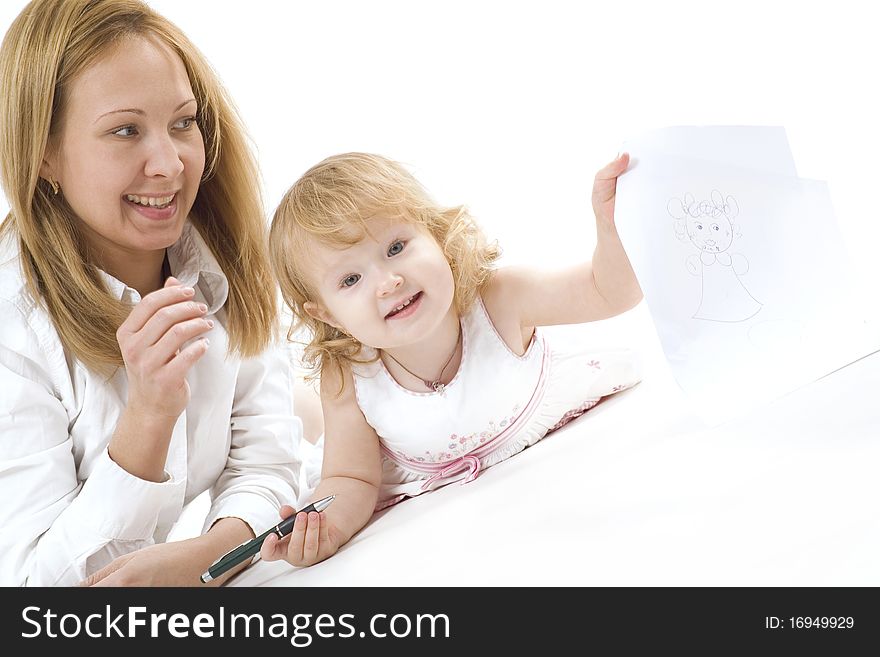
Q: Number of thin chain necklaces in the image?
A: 1